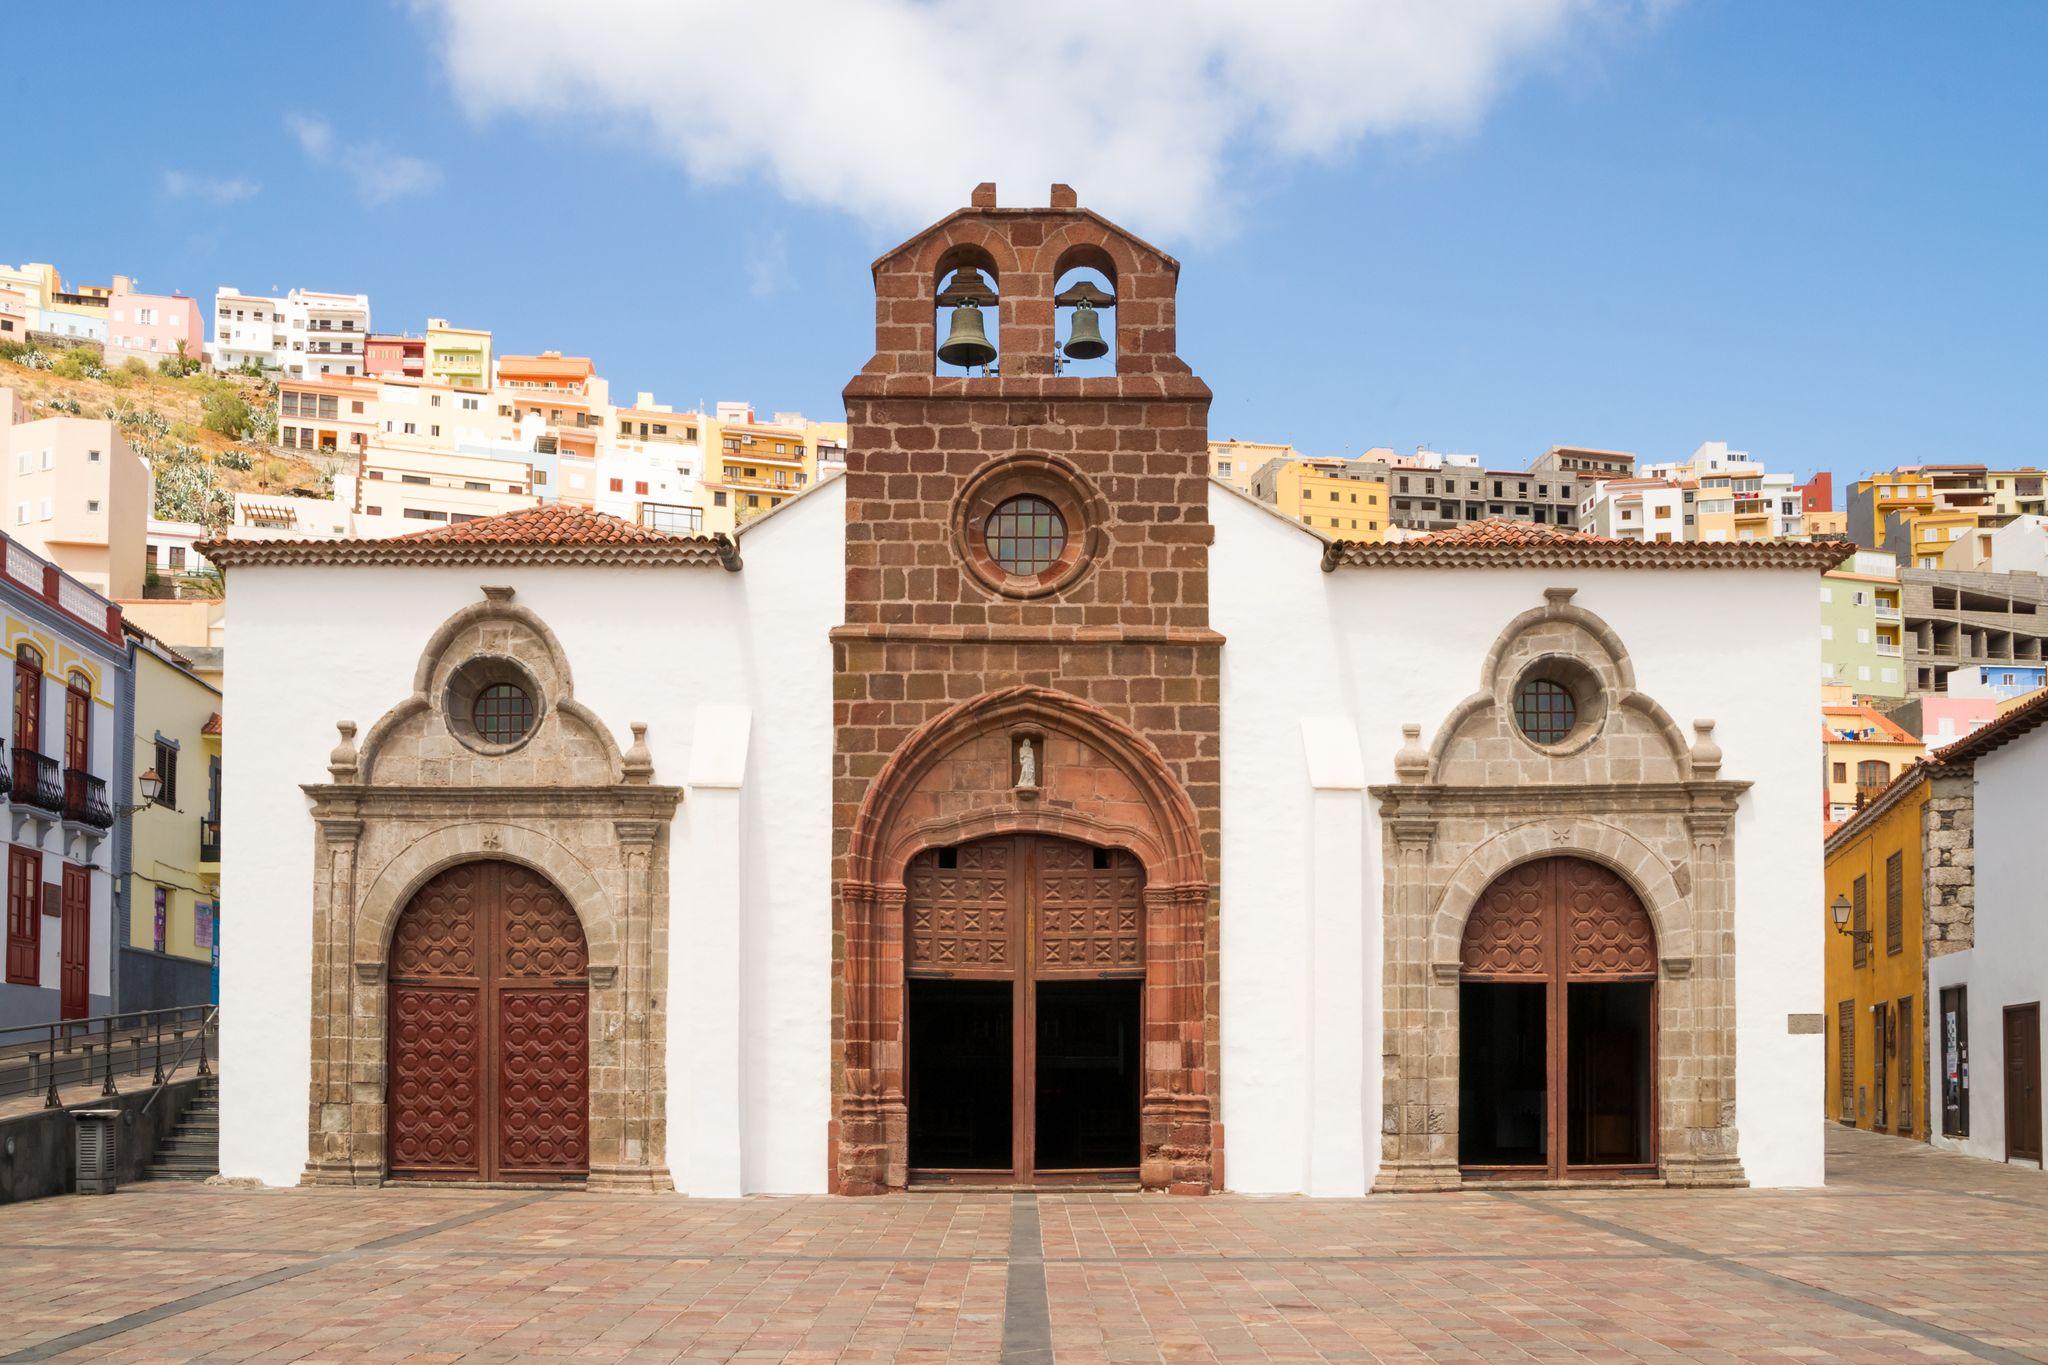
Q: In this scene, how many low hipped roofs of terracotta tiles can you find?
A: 2